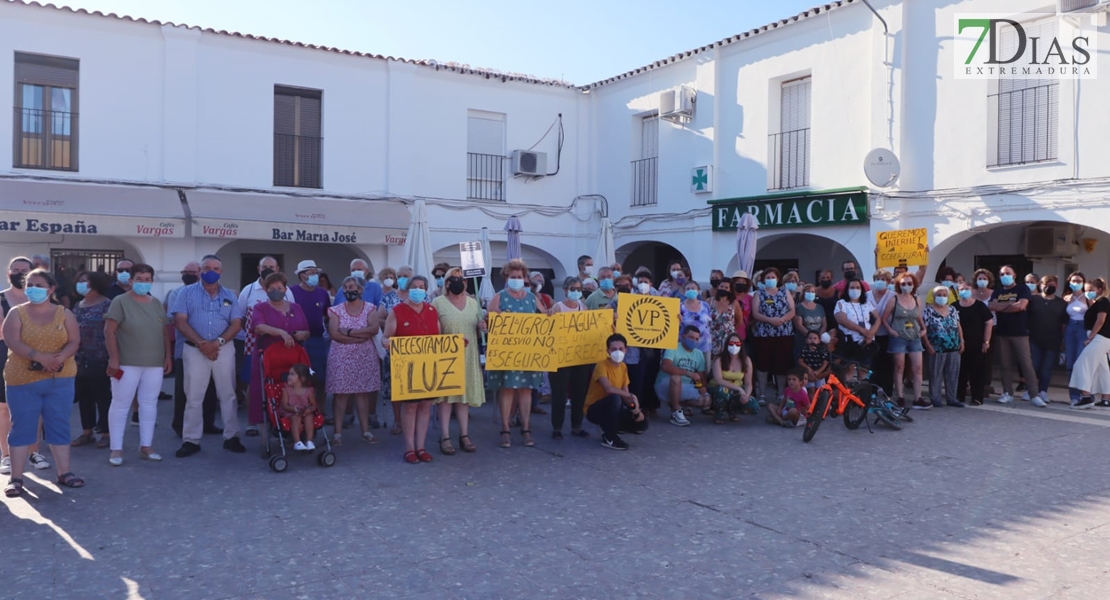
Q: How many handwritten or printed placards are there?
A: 6